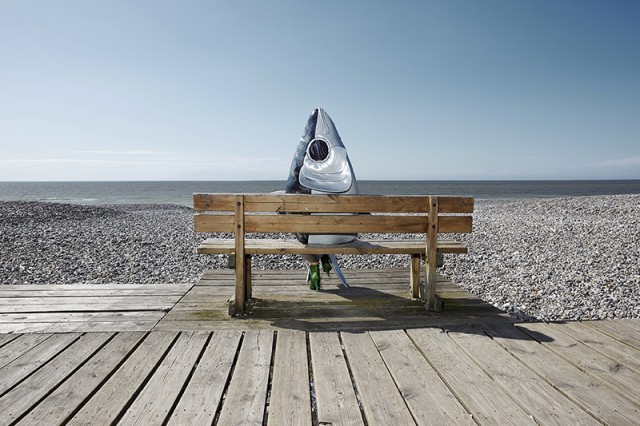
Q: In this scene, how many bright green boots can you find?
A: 2